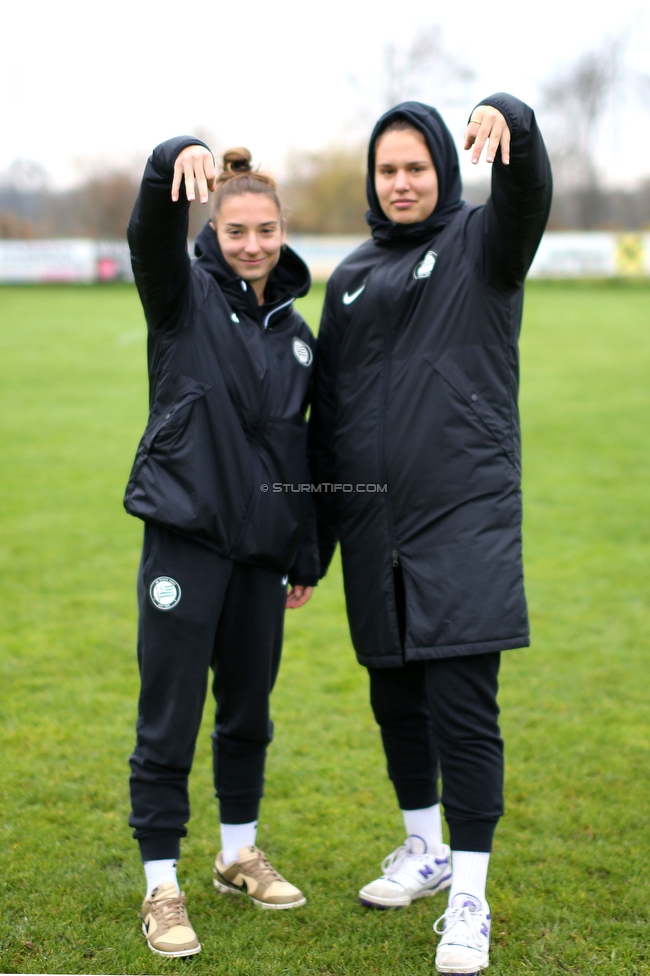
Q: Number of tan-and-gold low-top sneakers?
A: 2